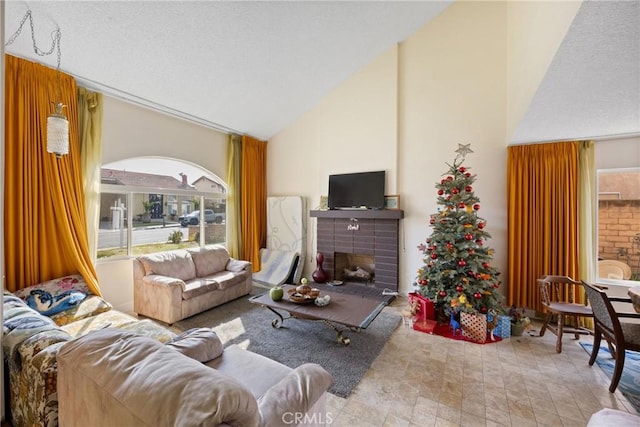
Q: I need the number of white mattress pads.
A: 2